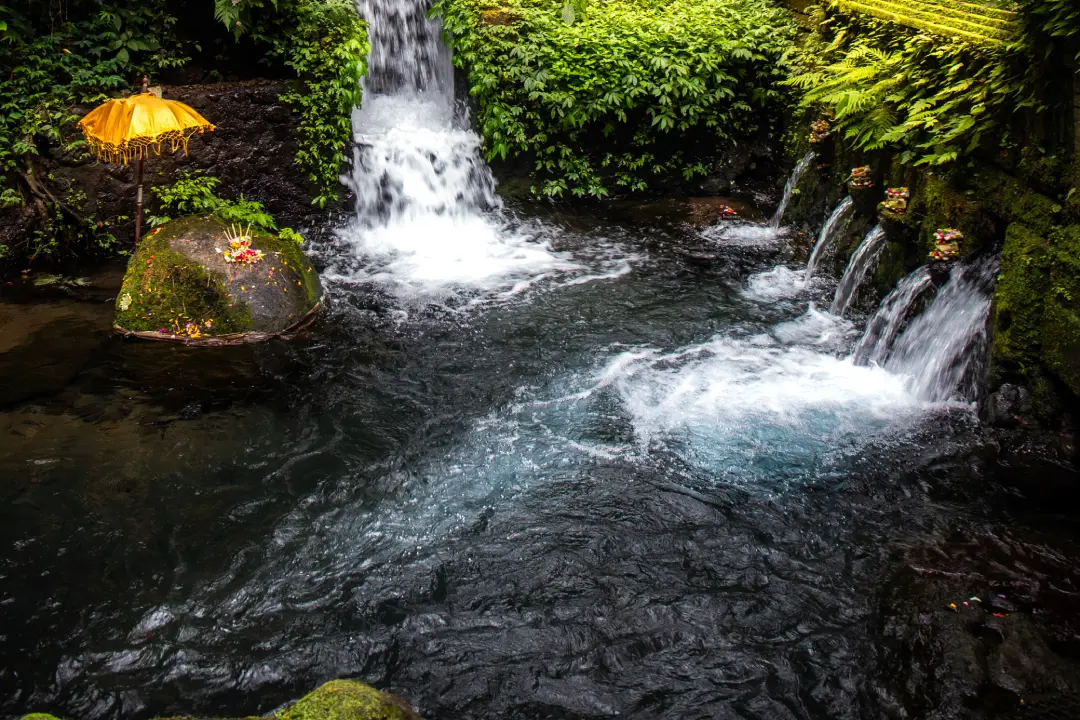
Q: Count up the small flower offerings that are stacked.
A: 4